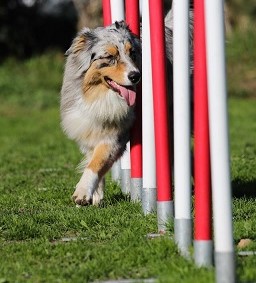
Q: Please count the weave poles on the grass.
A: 8